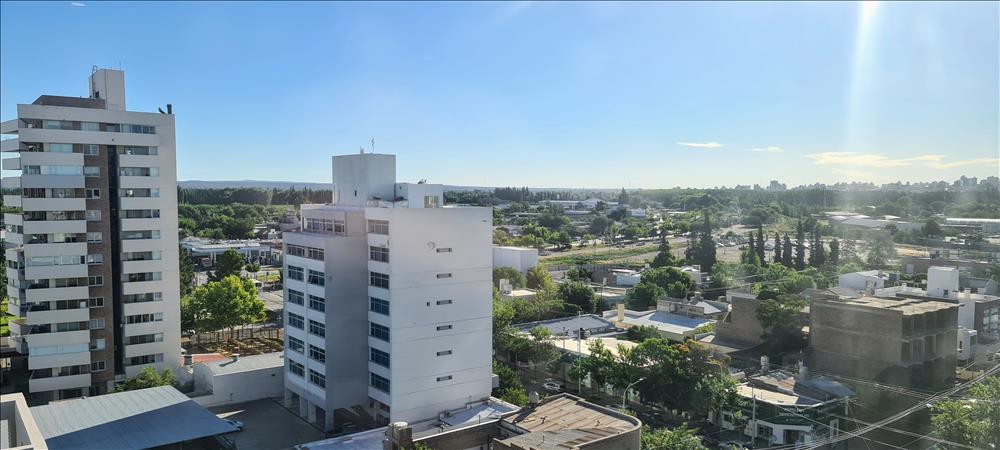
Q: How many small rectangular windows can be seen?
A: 6